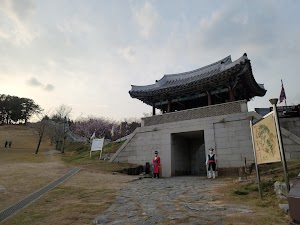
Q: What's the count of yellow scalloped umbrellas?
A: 0